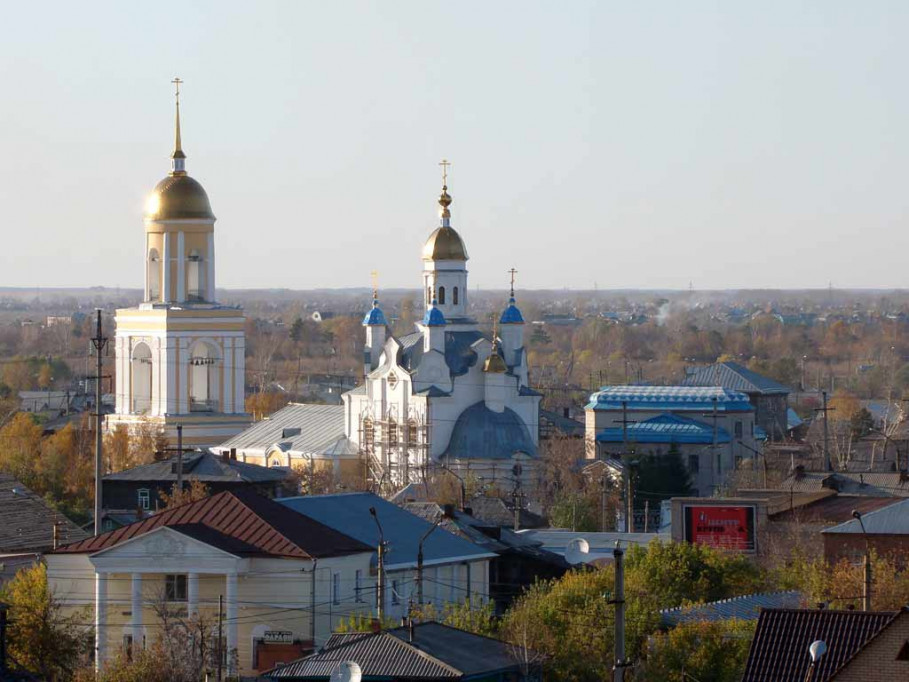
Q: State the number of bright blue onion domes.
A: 3